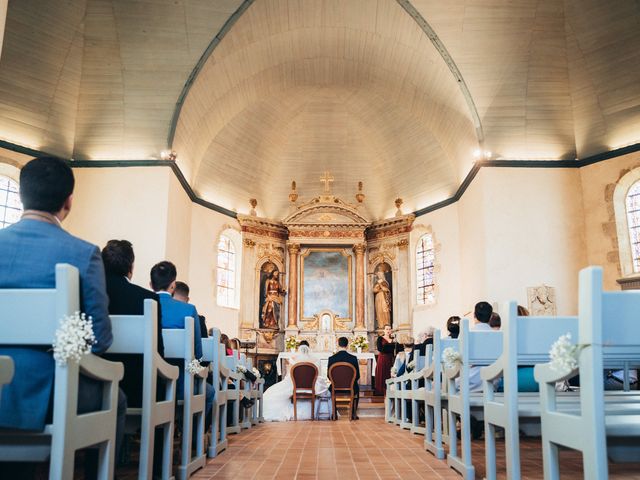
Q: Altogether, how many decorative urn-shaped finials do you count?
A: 4